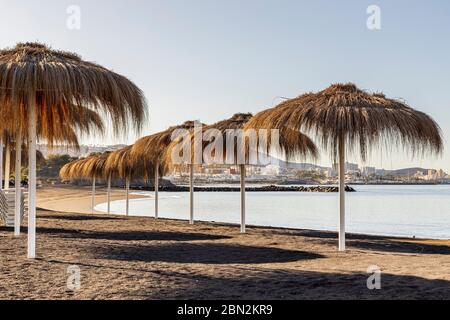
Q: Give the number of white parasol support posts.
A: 11